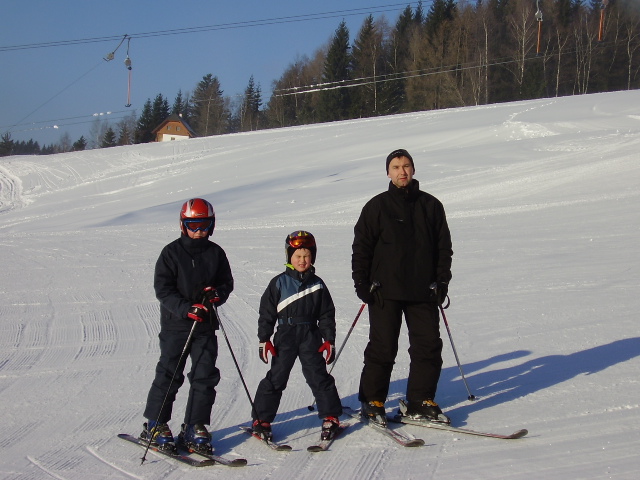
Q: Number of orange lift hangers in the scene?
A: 3